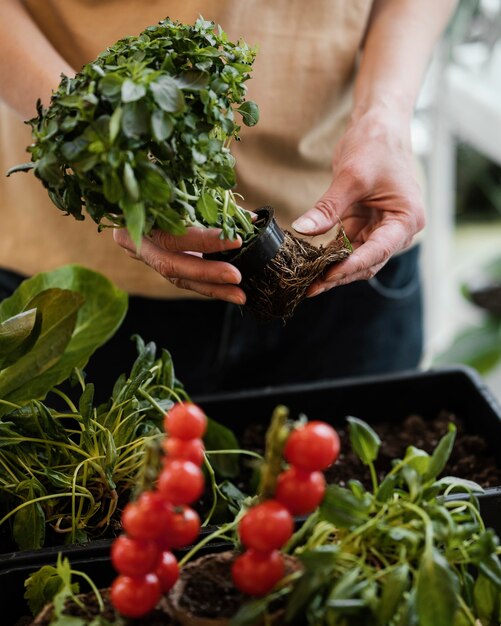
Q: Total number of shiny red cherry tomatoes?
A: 12